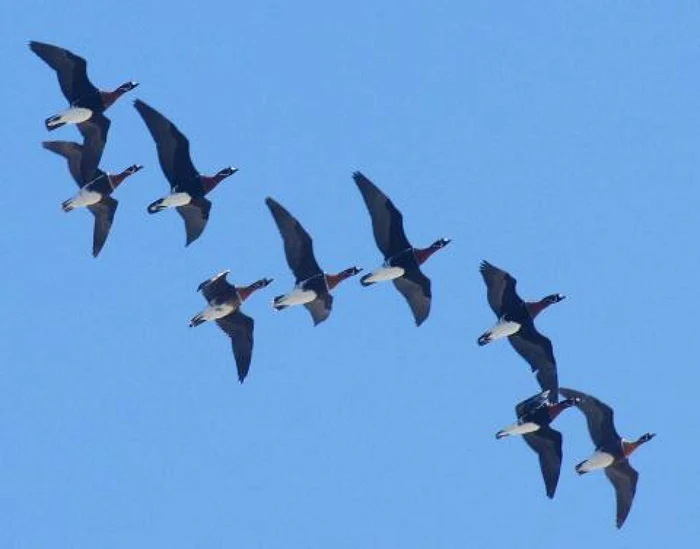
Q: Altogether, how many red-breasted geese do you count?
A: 9